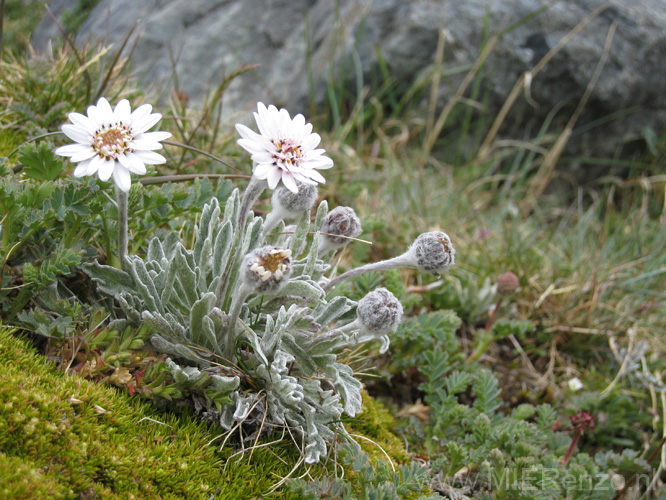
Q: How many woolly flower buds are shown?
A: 5